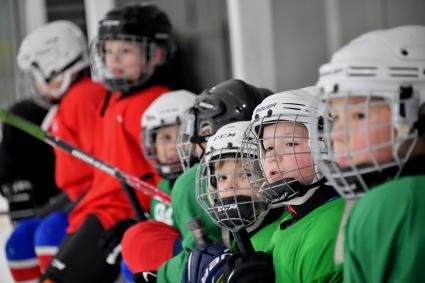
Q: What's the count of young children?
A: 7